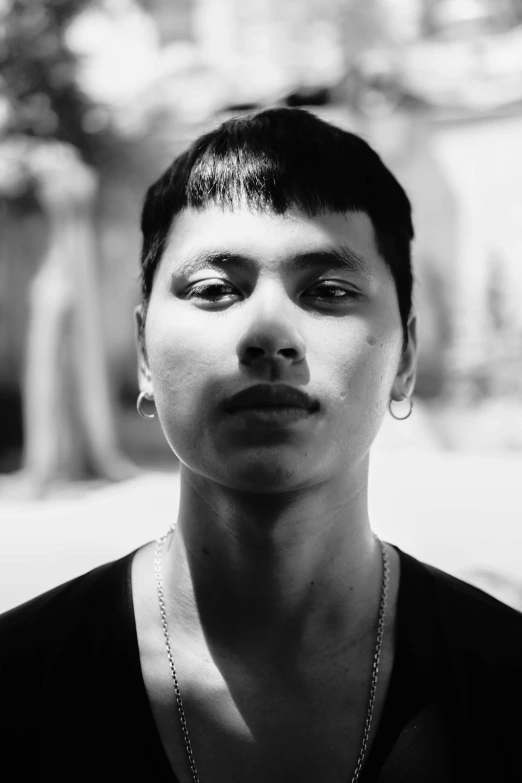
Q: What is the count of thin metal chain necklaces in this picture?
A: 1